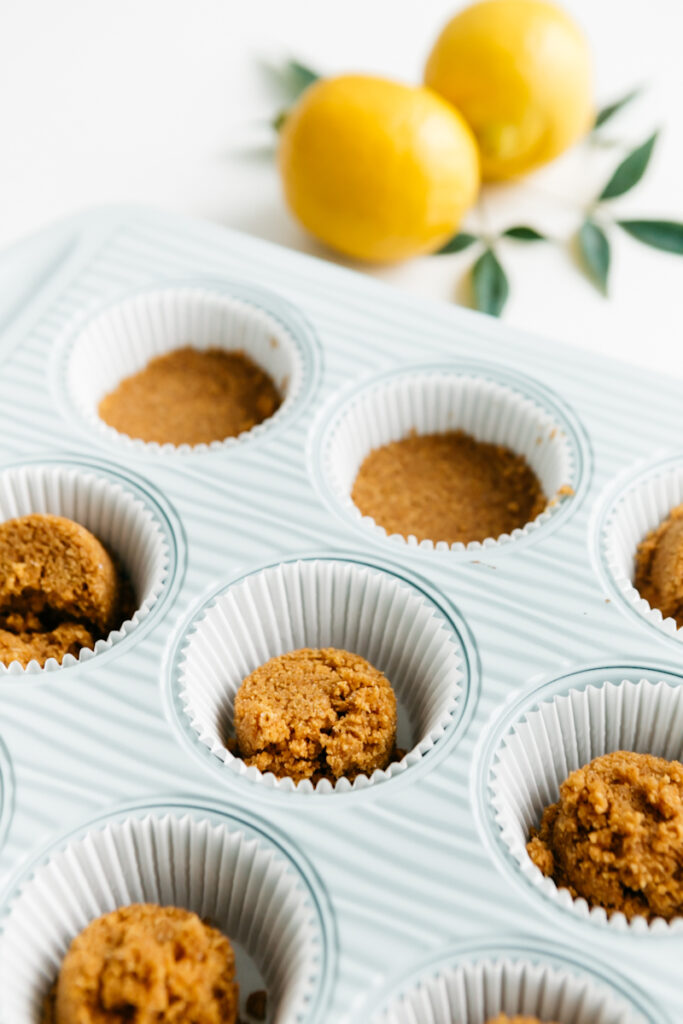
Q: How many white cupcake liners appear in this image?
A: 8